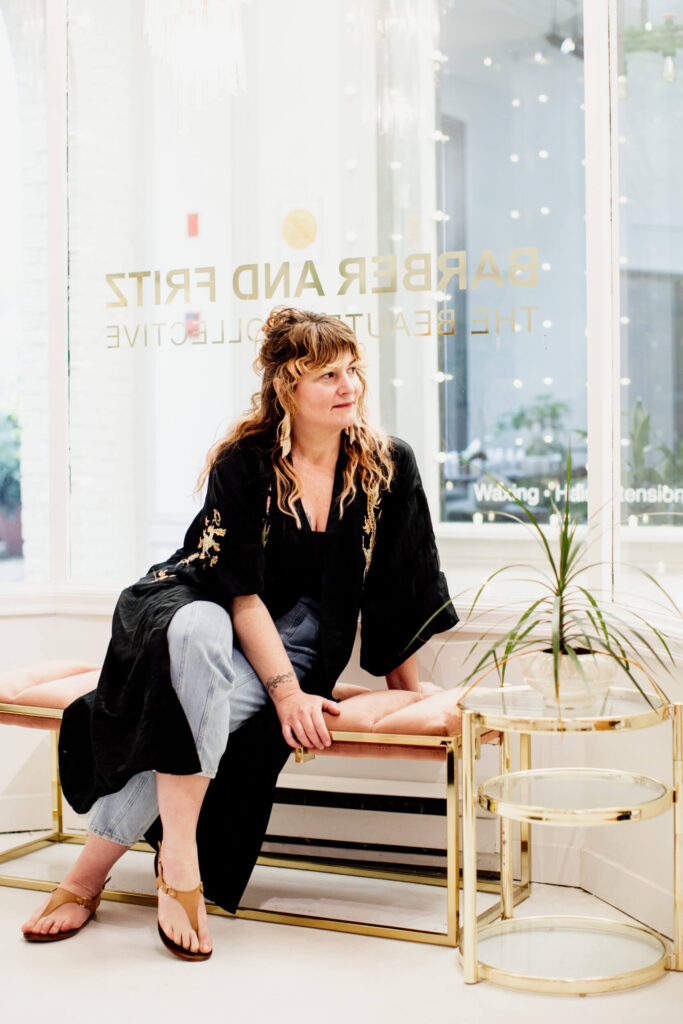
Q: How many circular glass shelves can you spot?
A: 3